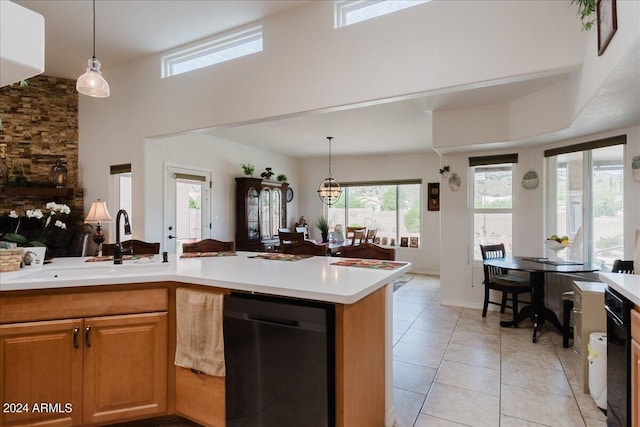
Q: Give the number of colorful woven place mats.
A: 4